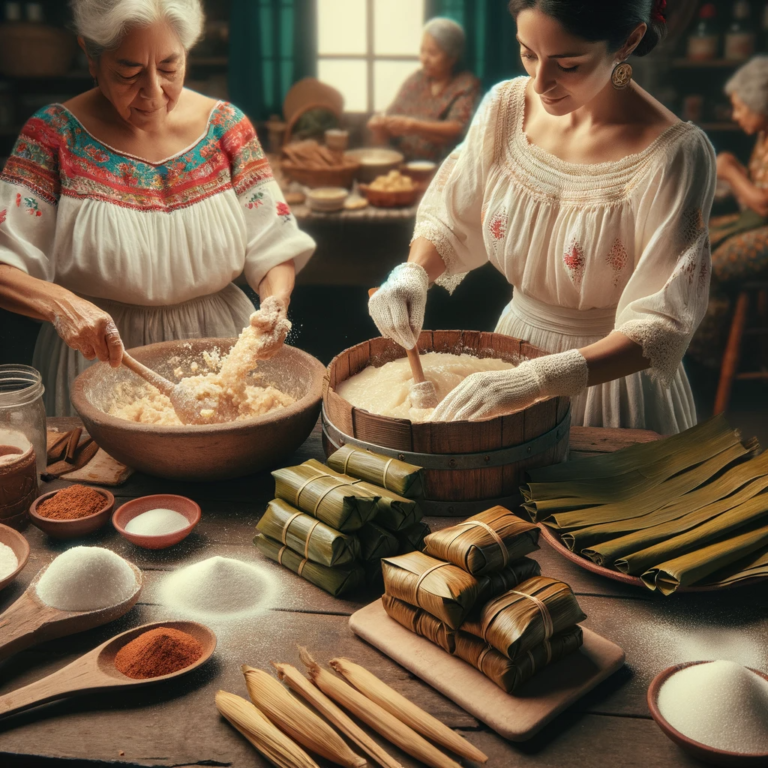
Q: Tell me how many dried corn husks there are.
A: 5